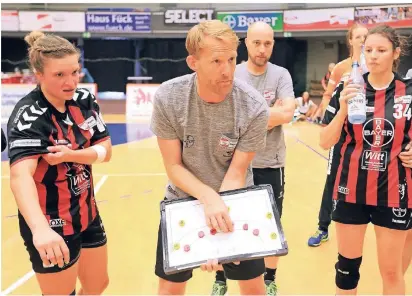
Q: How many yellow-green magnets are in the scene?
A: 5